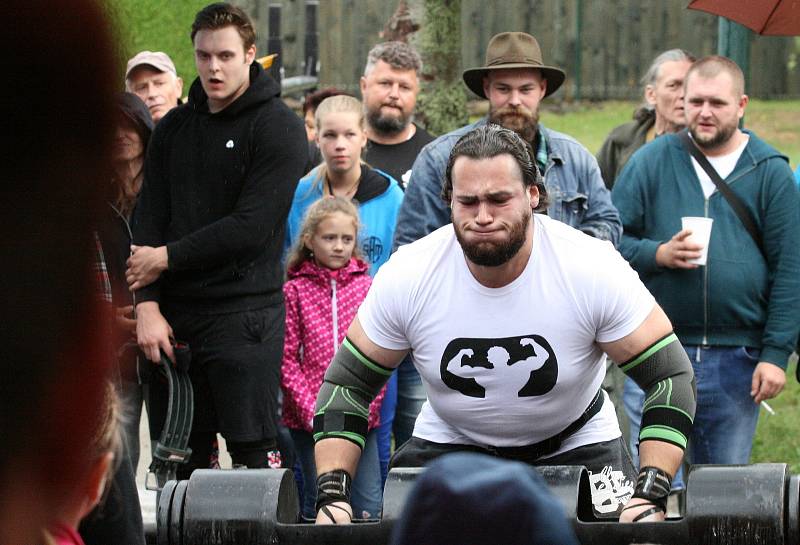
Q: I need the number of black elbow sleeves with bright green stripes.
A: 2